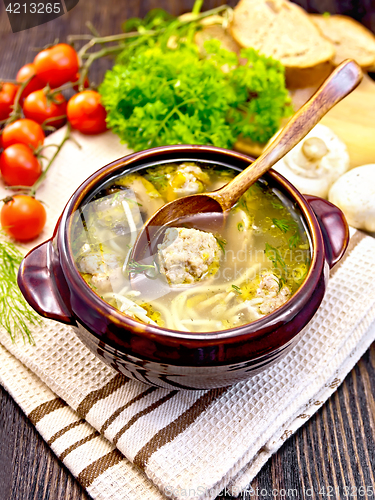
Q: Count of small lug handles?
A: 2